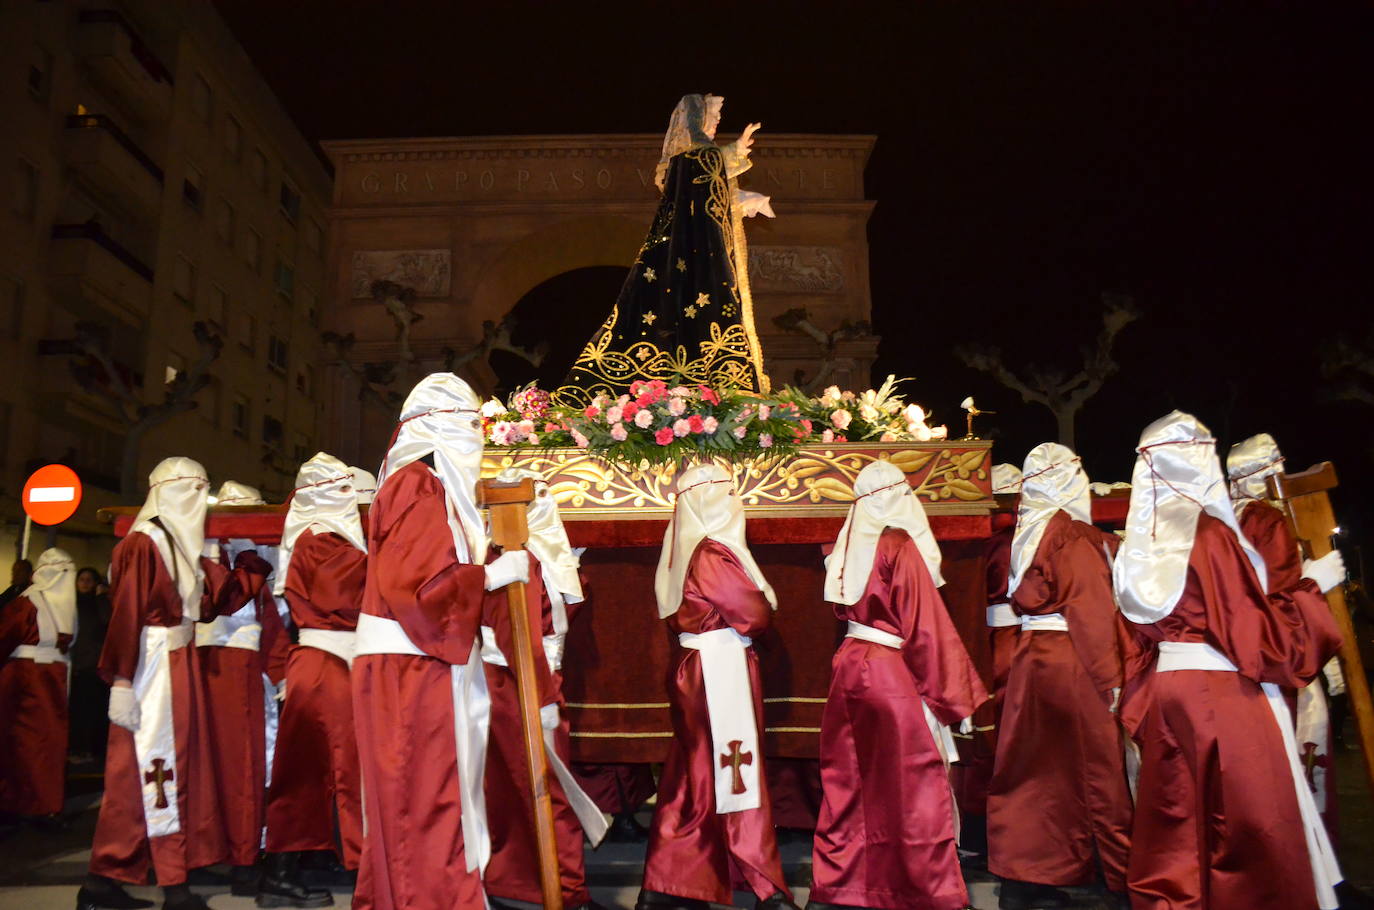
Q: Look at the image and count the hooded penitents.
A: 13